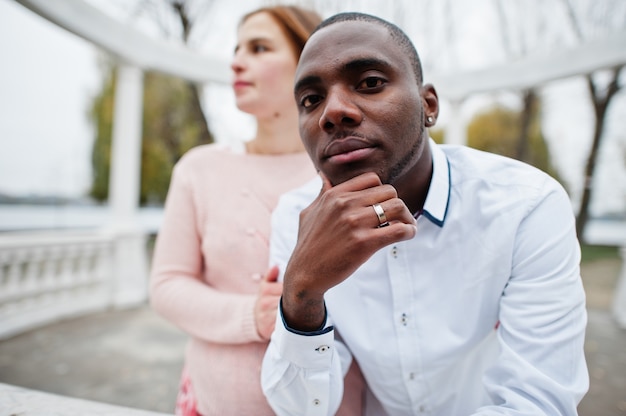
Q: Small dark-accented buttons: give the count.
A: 6